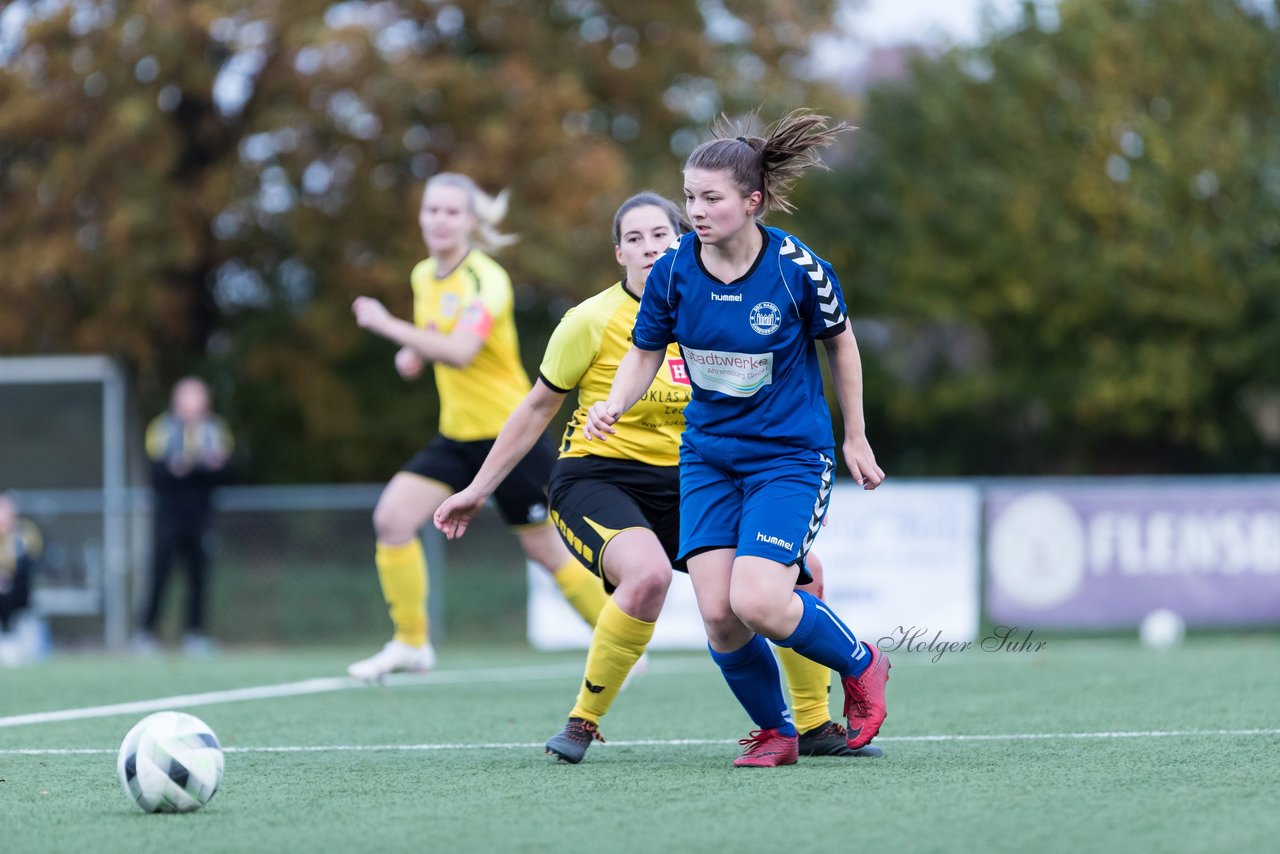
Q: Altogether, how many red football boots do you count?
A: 2